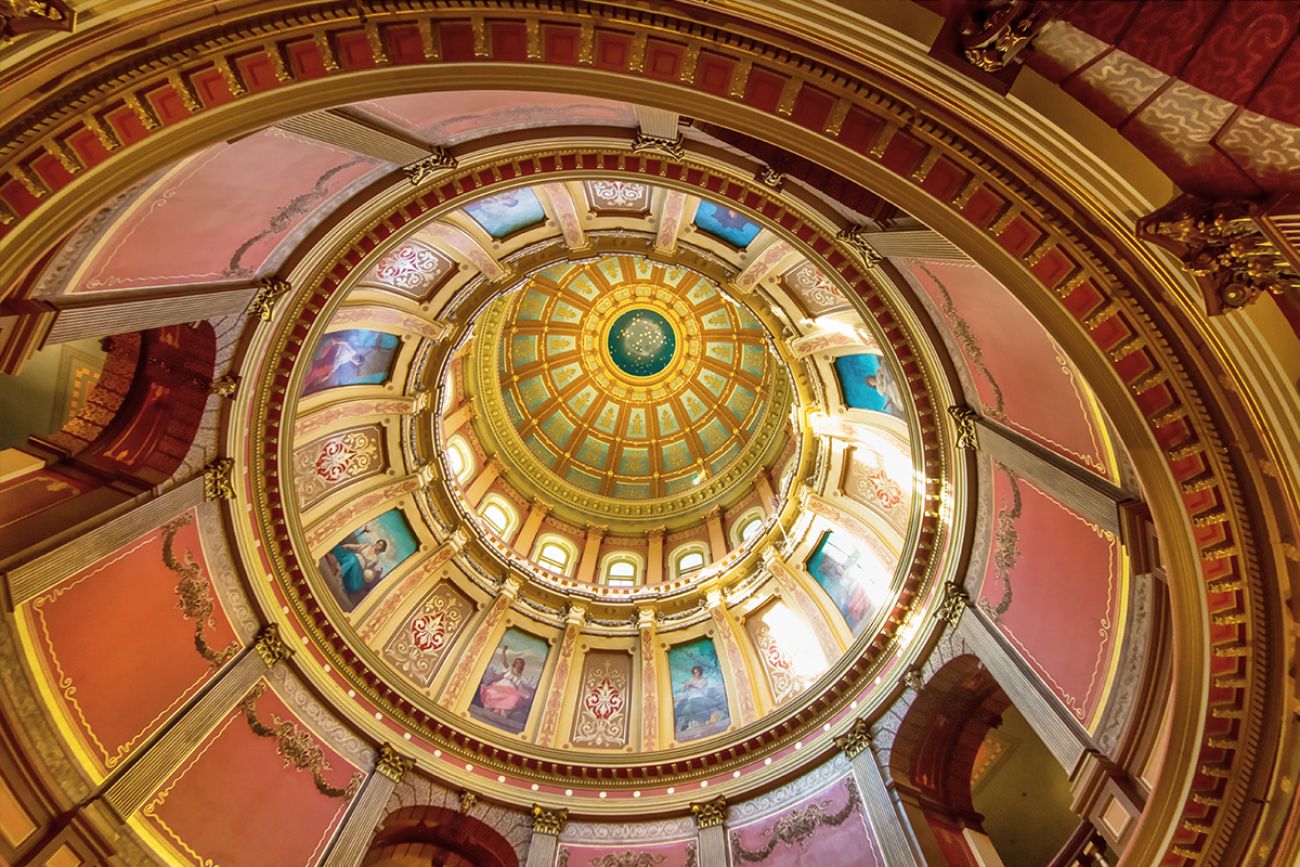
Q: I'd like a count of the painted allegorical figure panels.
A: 8